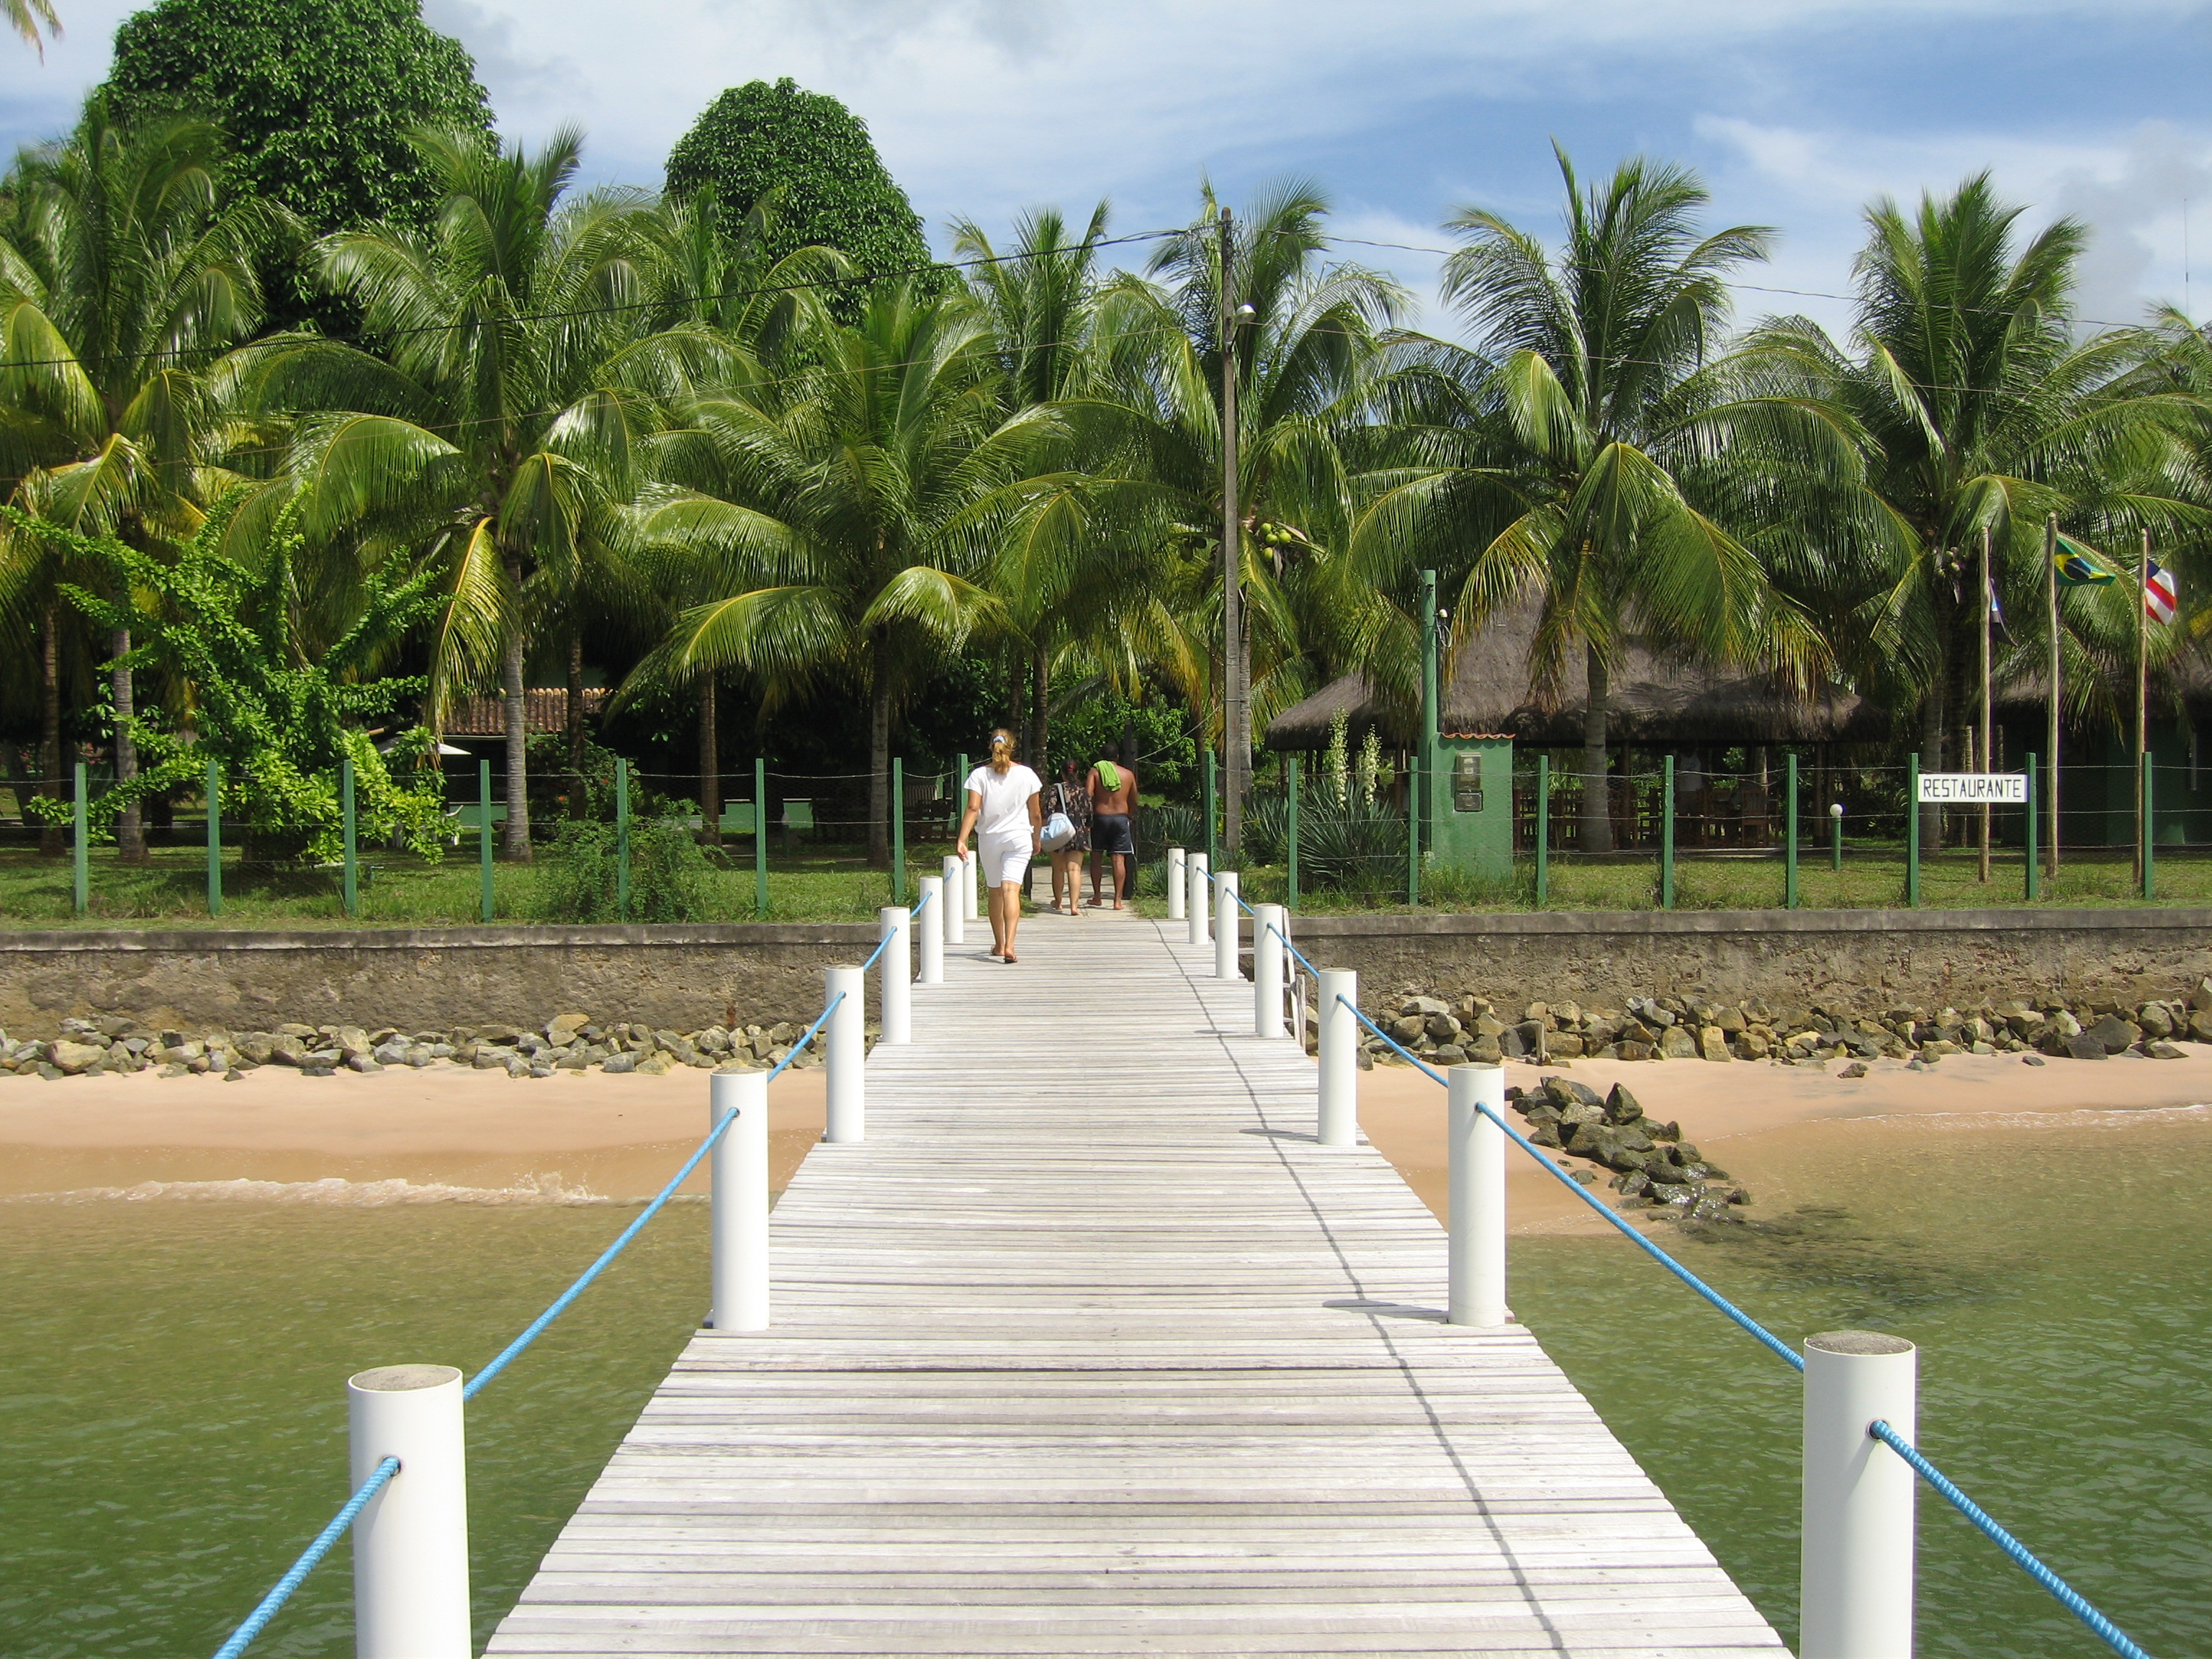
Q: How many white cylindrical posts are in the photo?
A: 14